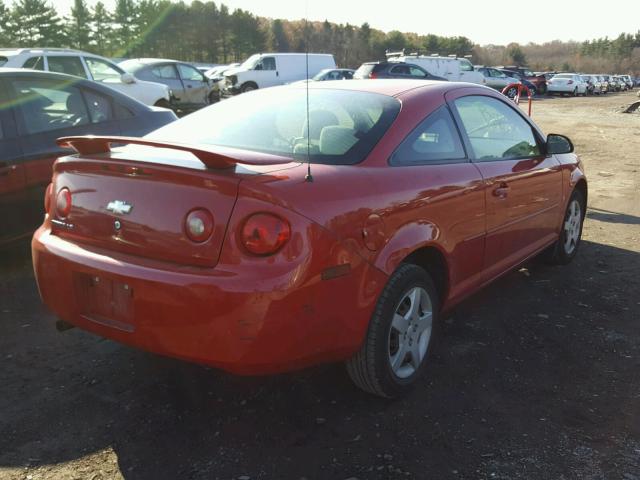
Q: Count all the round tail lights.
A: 4